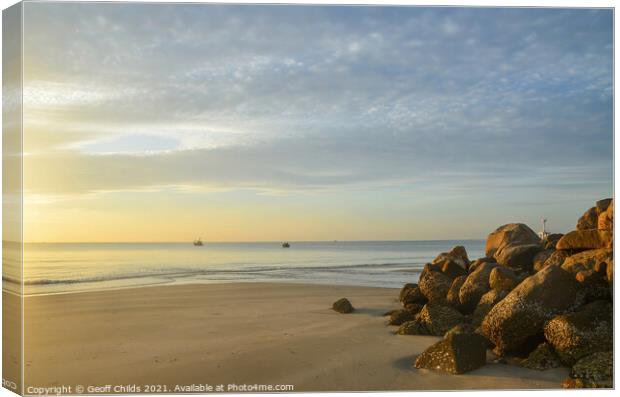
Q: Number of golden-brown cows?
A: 0